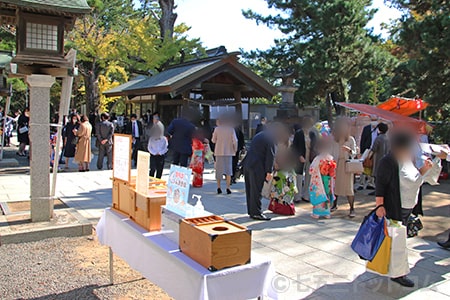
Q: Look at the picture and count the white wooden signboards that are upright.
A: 2